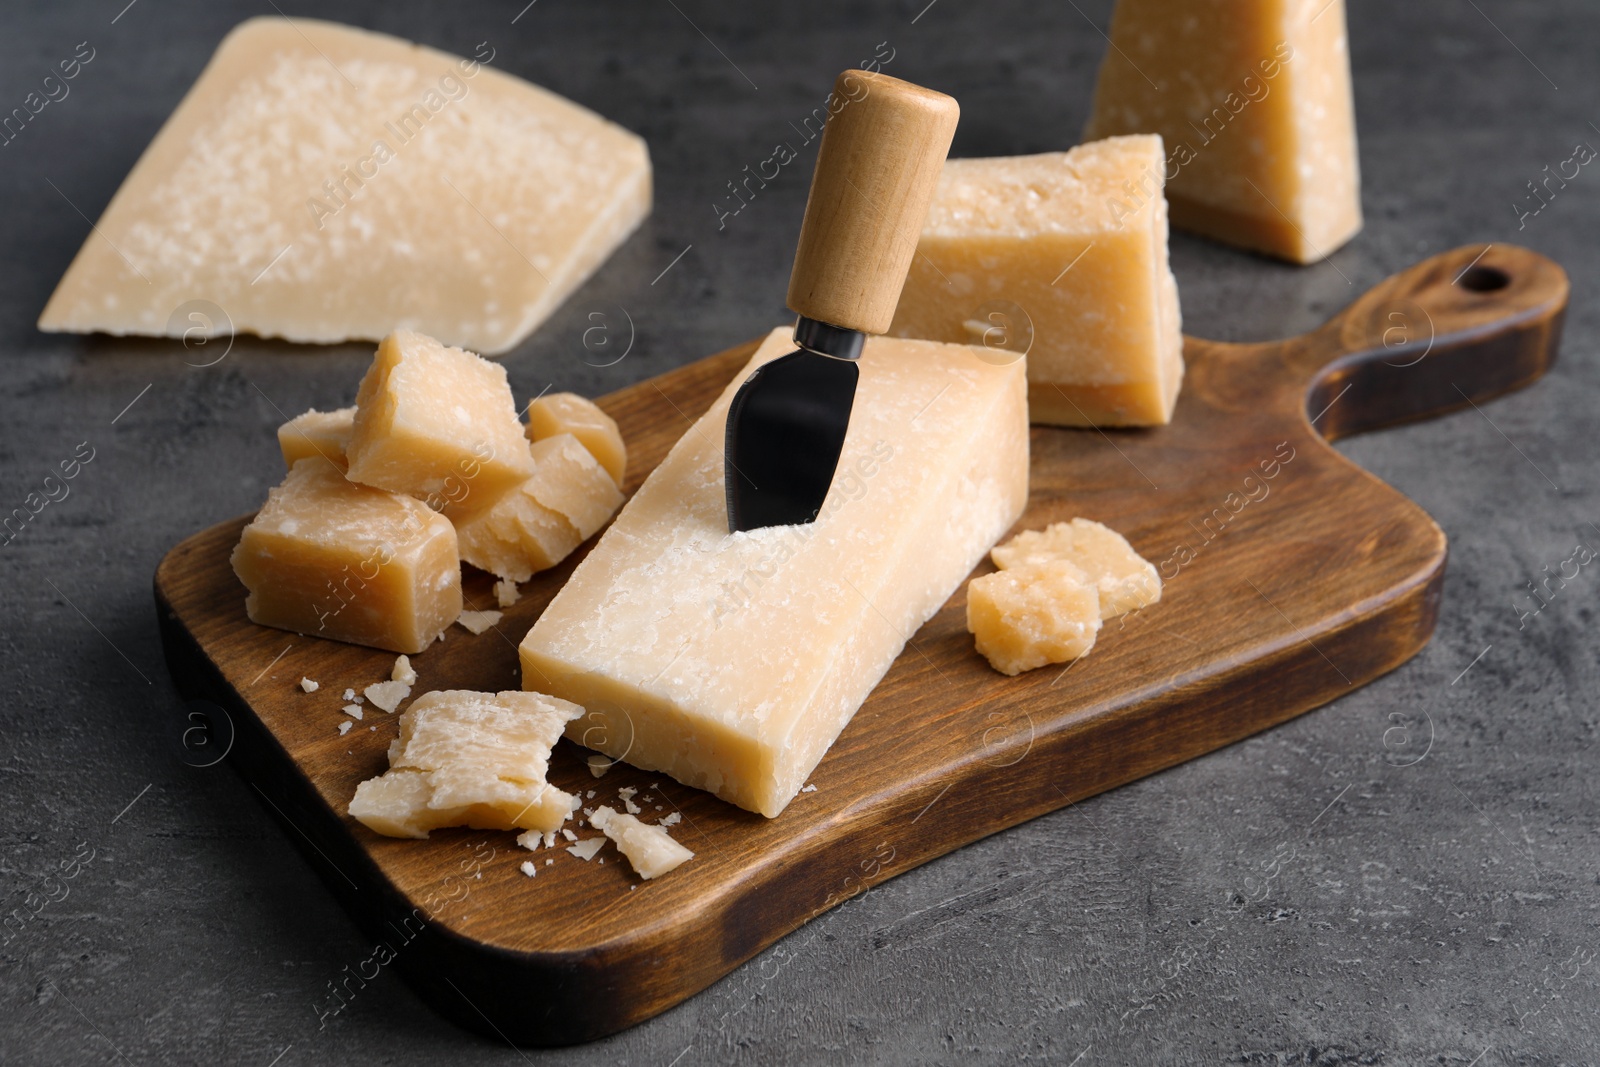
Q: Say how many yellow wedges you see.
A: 4